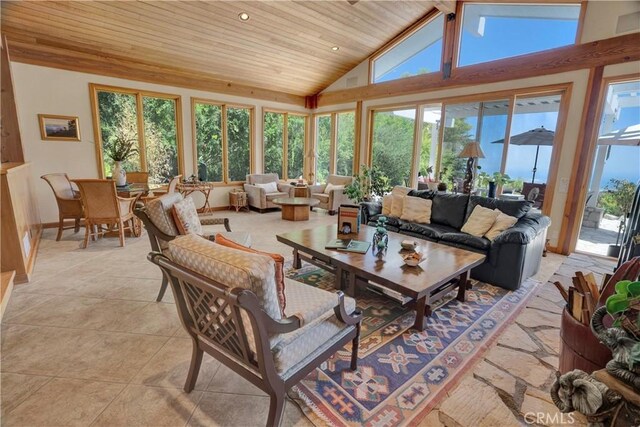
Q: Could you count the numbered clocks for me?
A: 0